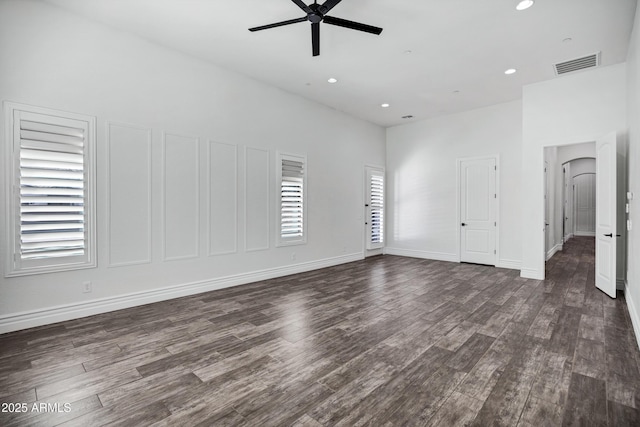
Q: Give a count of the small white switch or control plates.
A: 3